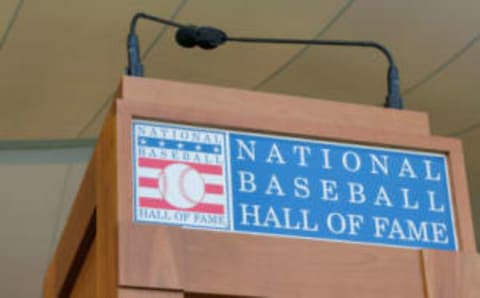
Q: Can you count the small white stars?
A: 5